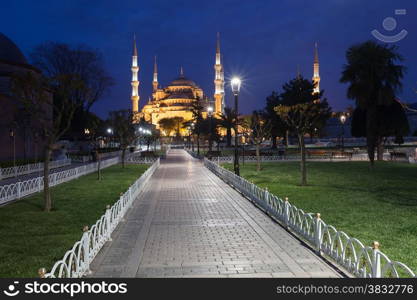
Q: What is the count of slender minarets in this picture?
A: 4